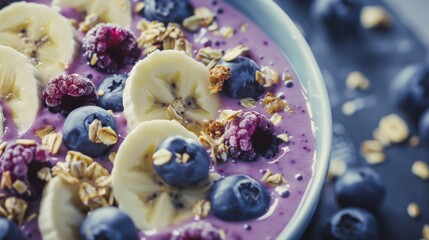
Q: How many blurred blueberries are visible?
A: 5